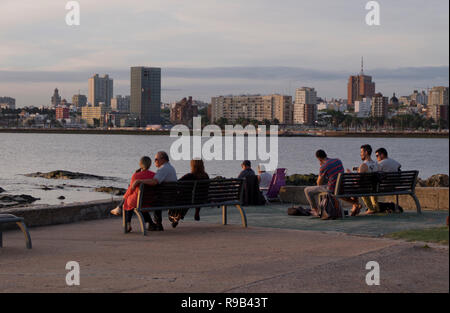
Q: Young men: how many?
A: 3